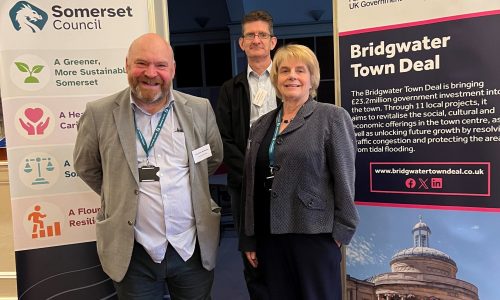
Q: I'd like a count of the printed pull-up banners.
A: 2